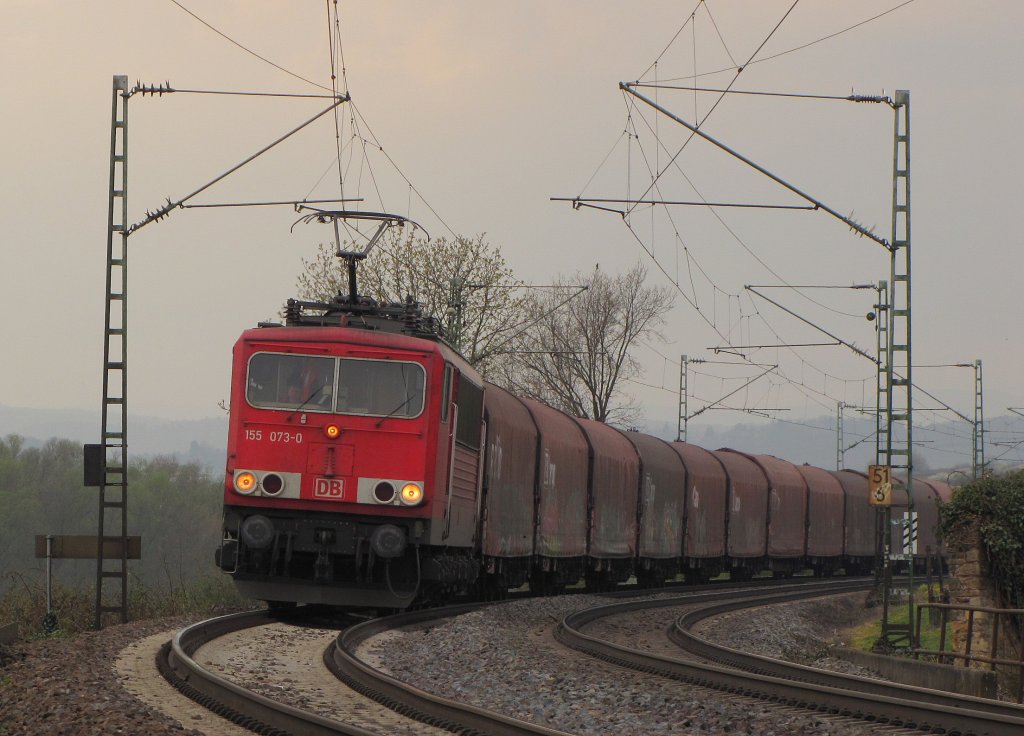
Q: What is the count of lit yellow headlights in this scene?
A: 3